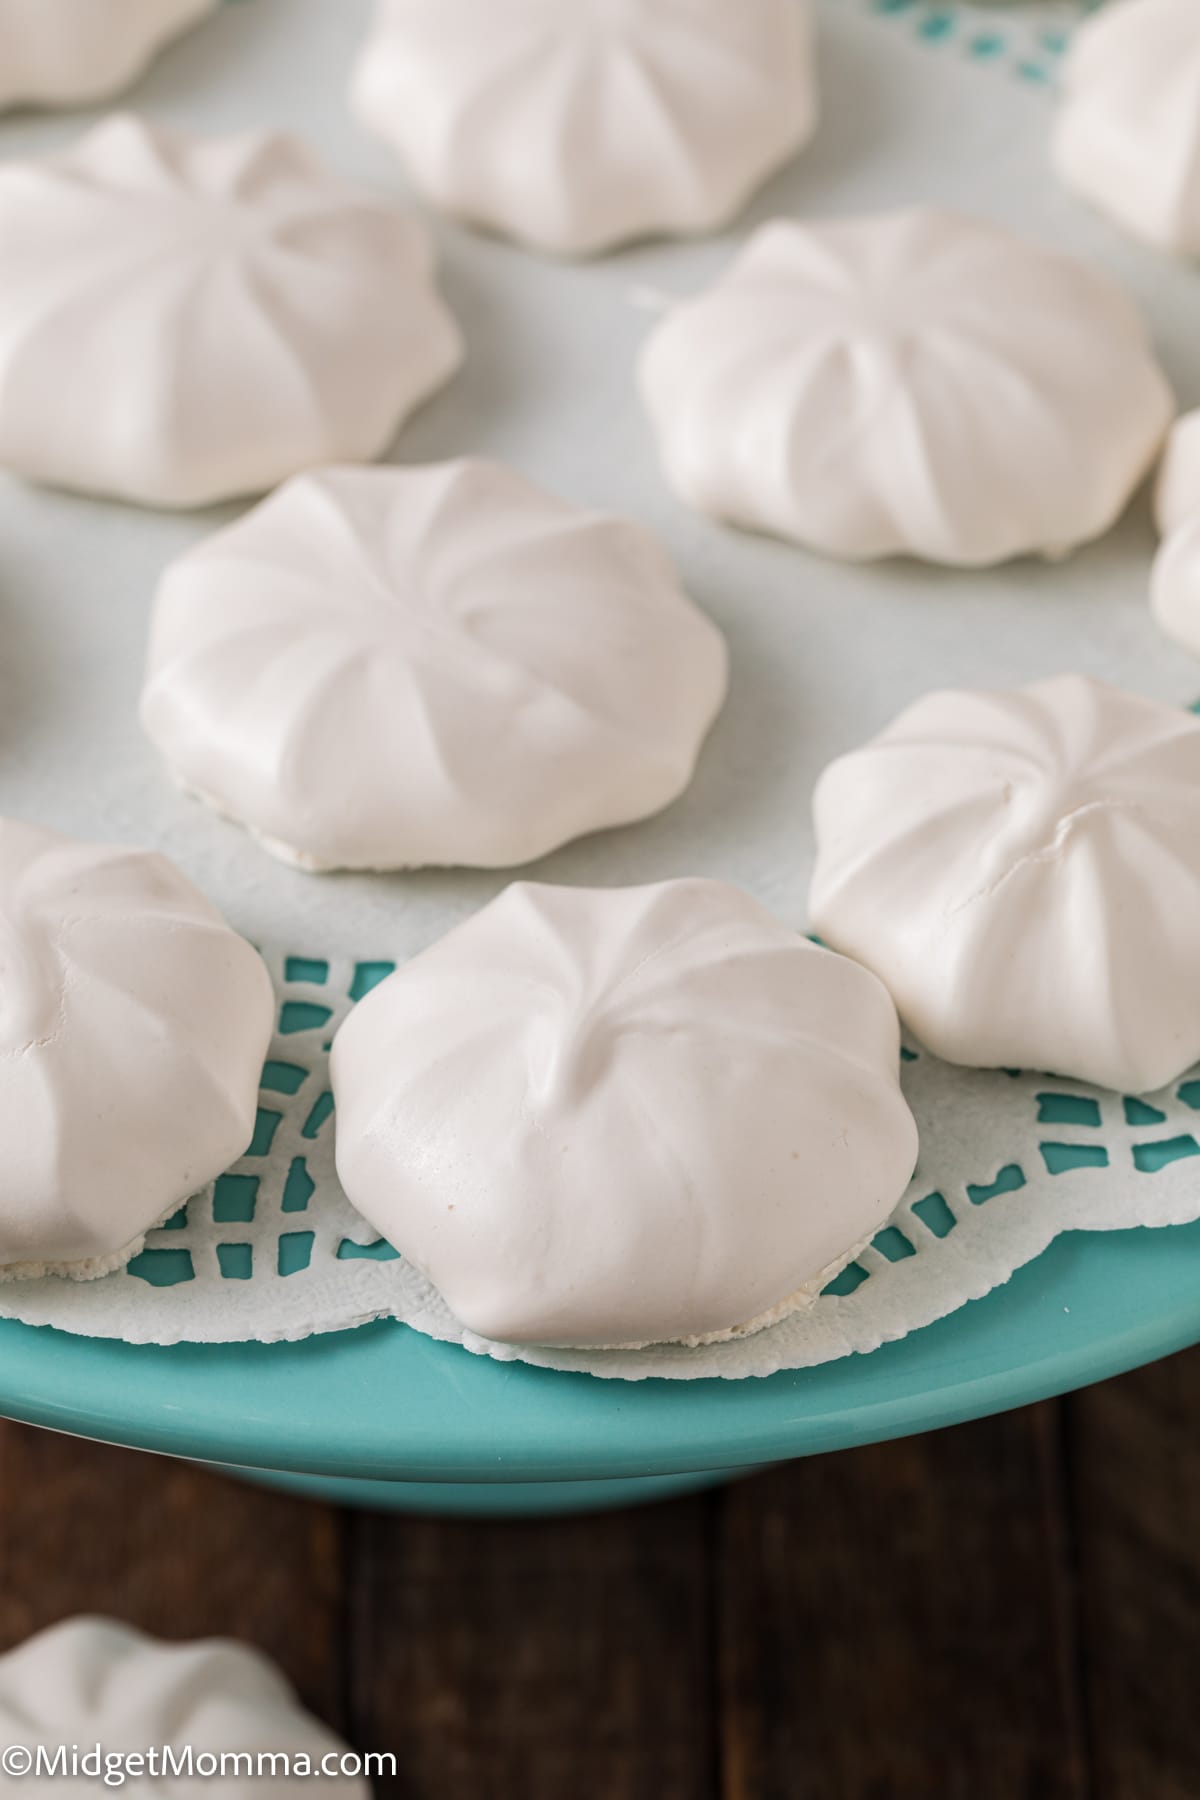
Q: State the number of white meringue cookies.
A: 11